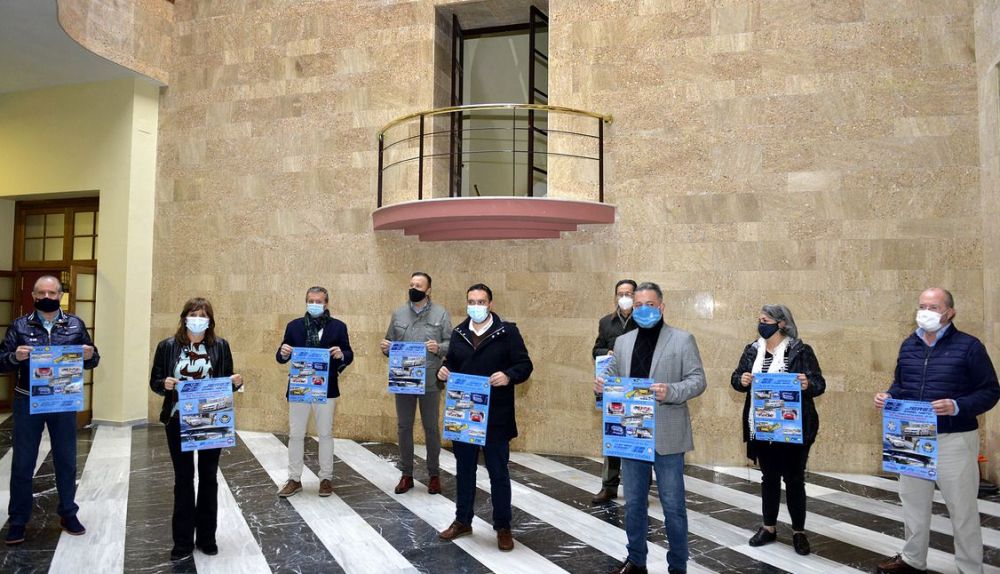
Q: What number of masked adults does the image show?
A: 9